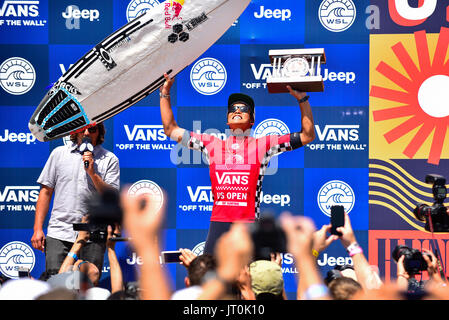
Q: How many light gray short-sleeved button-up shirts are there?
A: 1